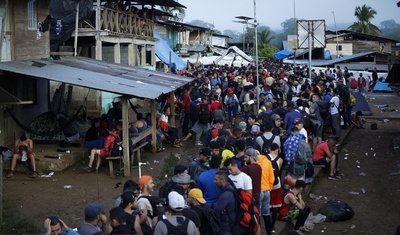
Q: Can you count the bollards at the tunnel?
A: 0